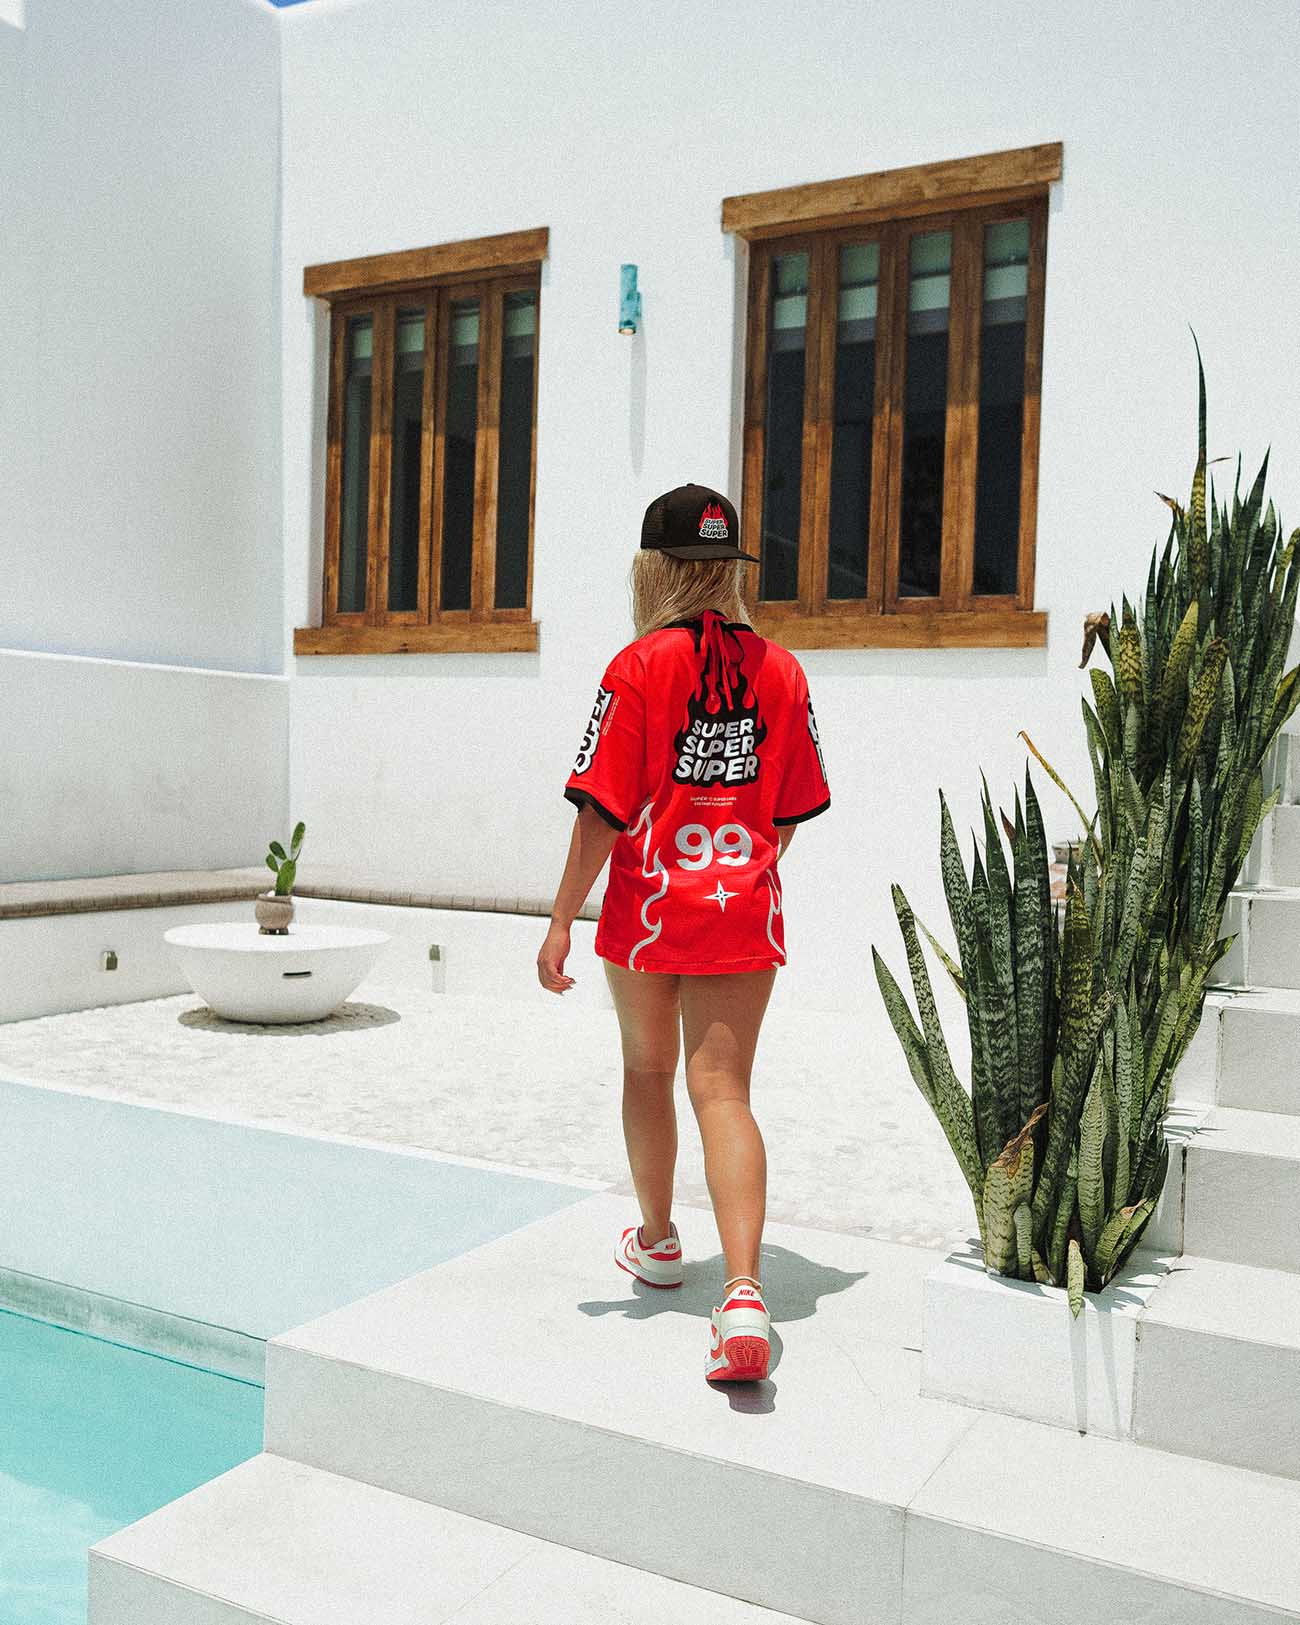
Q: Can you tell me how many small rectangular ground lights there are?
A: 2